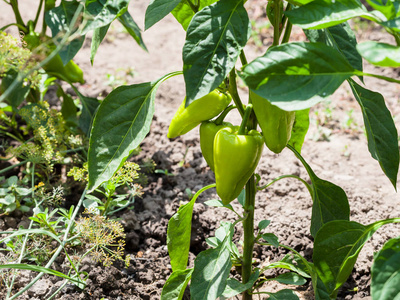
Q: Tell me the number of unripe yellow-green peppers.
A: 4